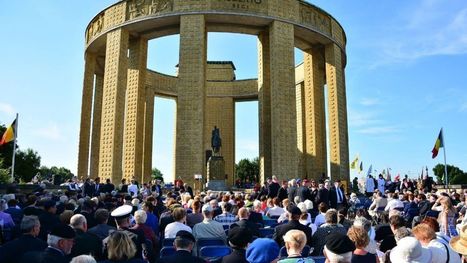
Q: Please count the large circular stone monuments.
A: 1